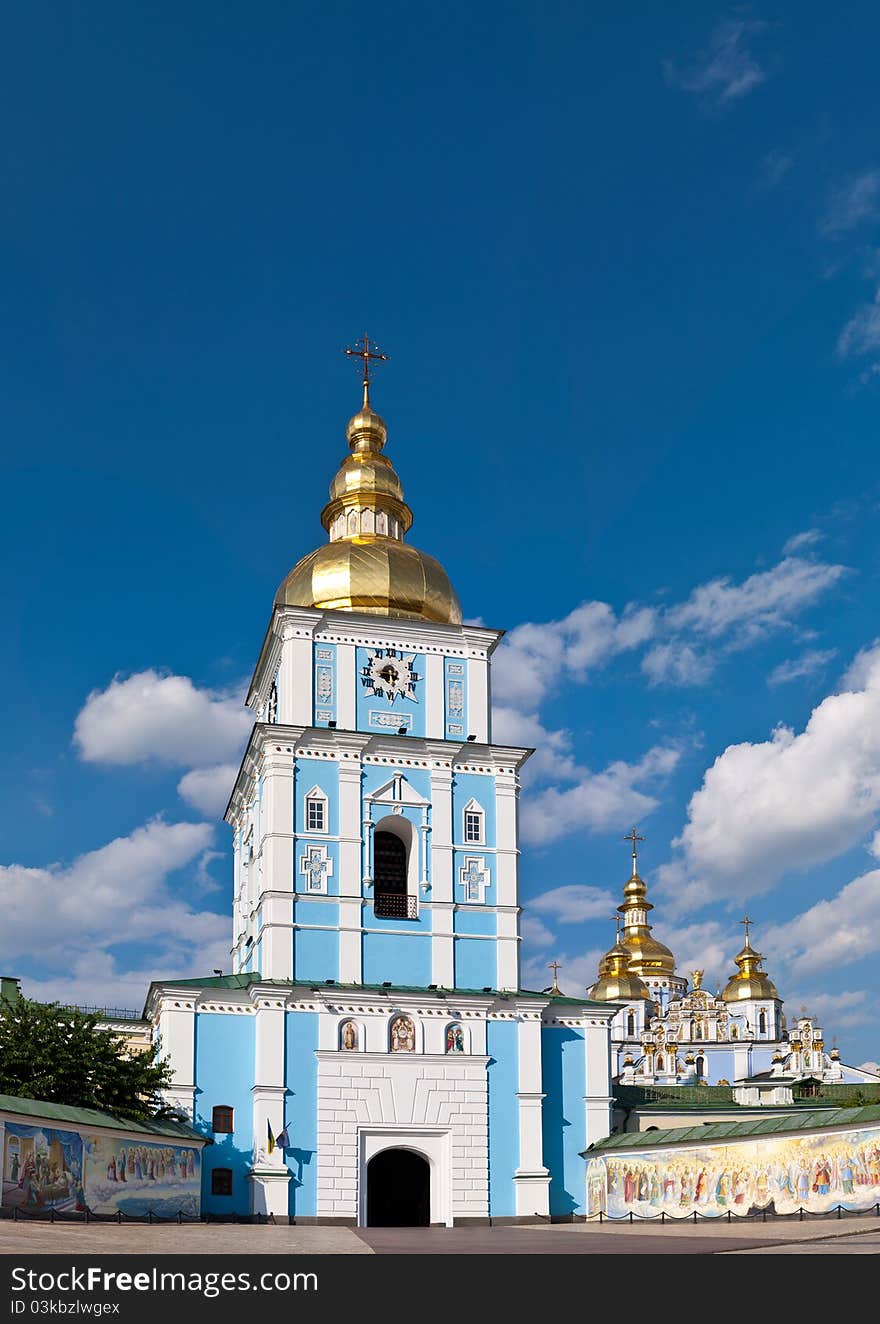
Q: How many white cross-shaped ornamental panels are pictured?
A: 2